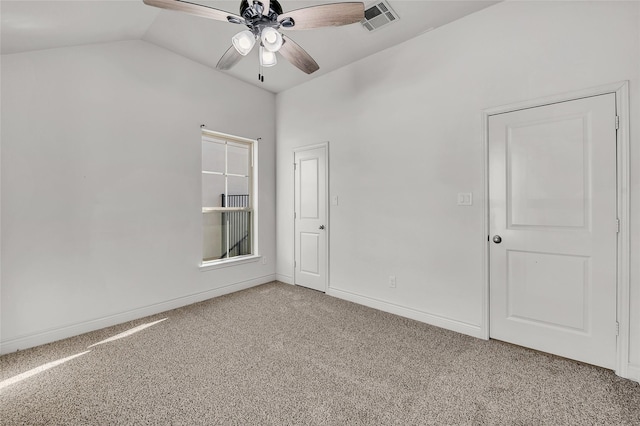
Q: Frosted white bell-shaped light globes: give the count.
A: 3